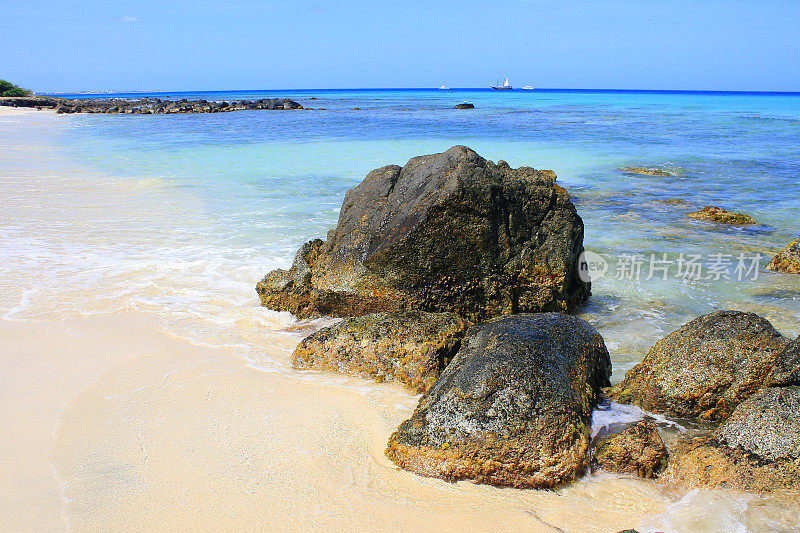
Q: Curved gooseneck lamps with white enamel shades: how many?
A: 0